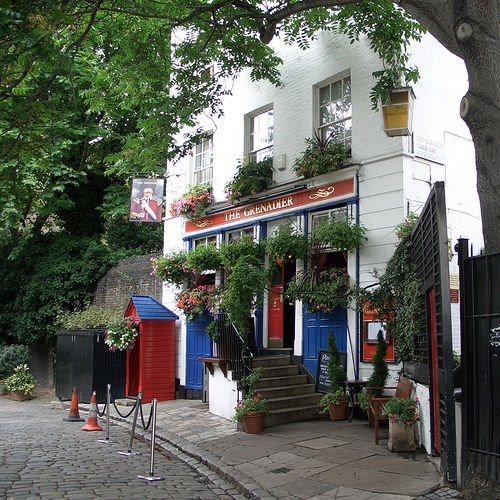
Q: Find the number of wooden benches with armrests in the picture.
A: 1